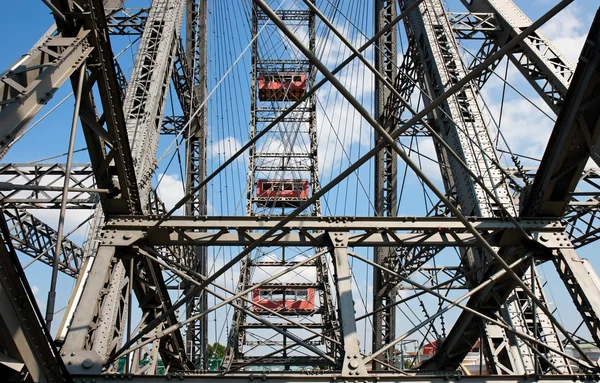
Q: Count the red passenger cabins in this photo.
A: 3